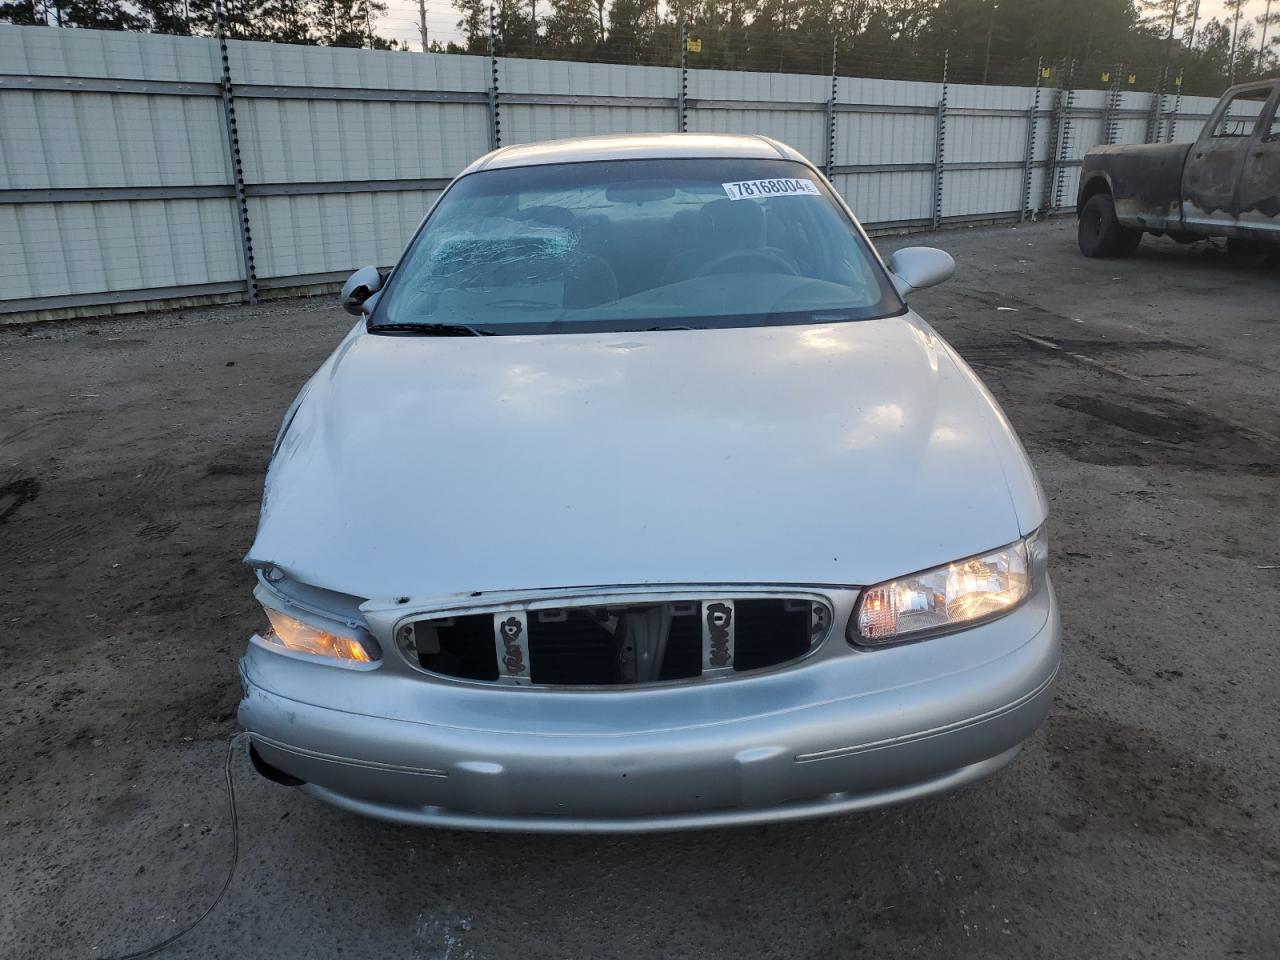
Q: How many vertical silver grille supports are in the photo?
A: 2